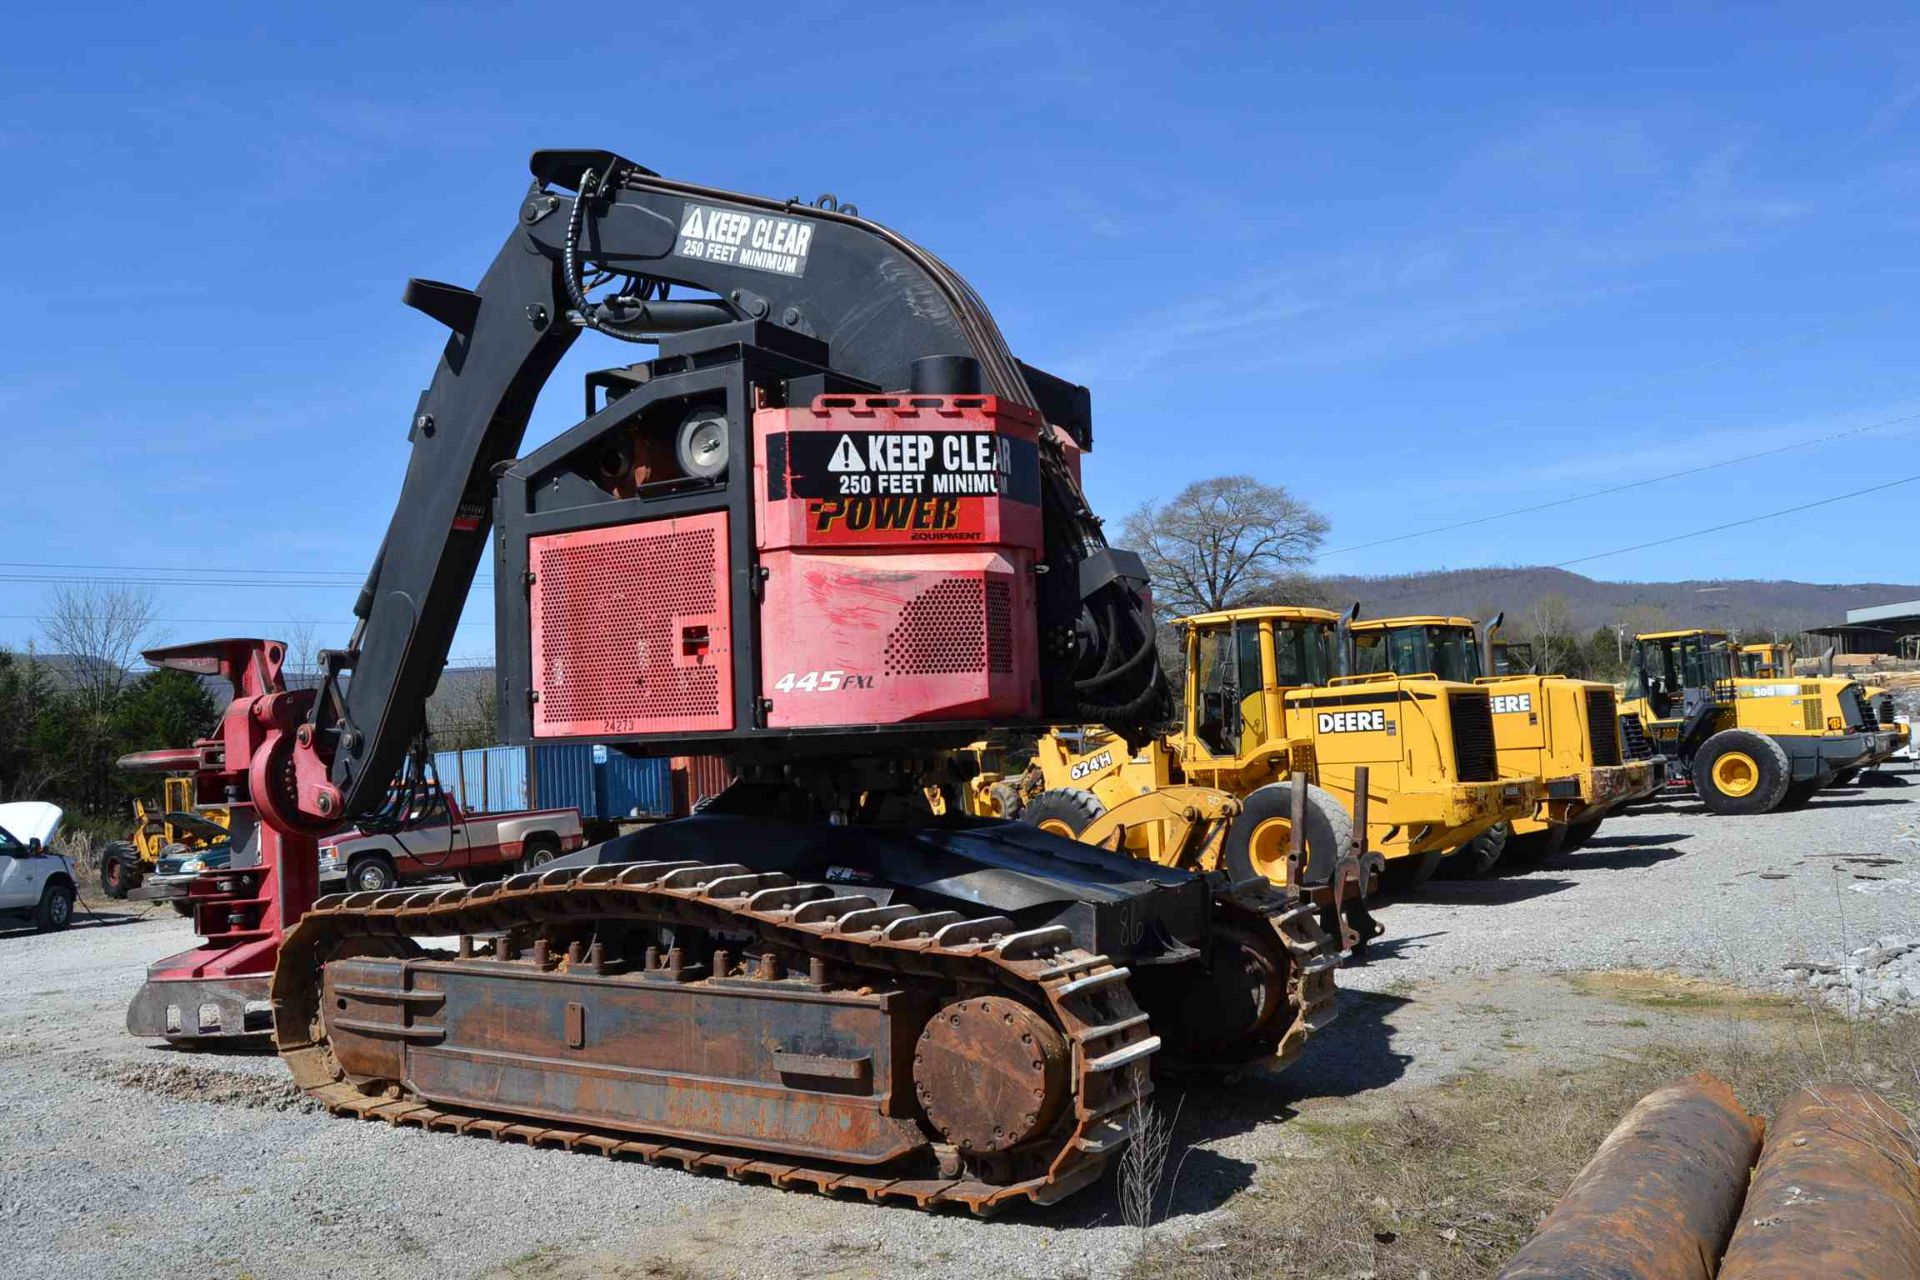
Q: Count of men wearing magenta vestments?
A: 0